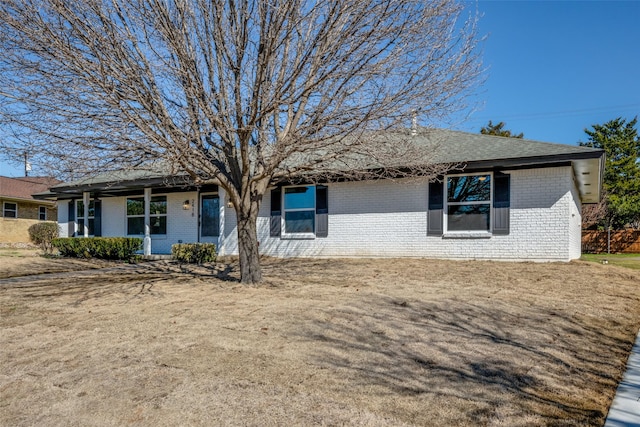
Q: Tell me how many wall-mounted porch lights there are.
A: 2